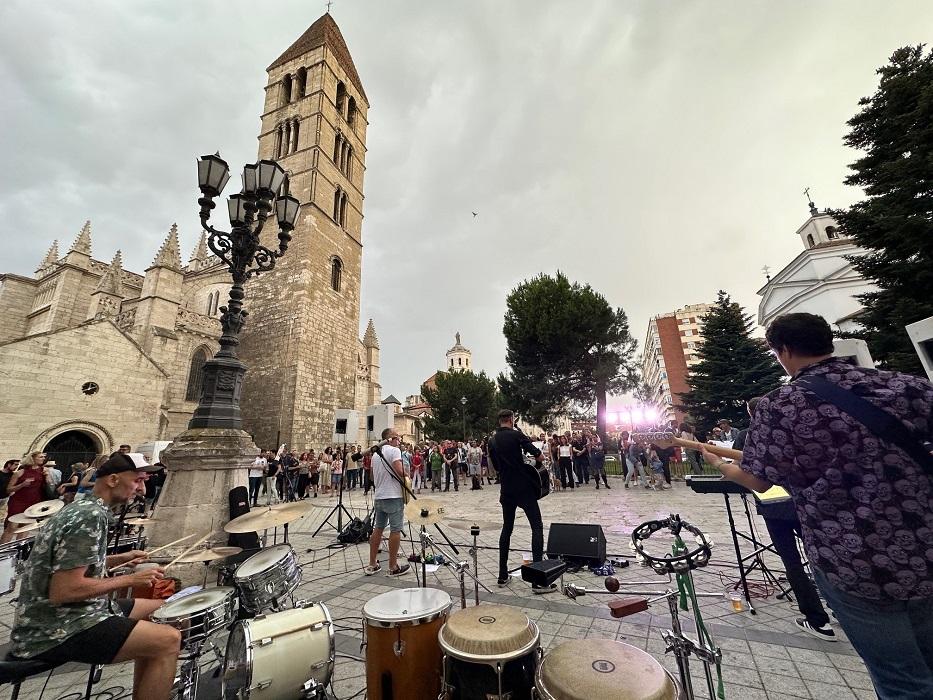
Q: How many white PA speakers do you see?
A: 4